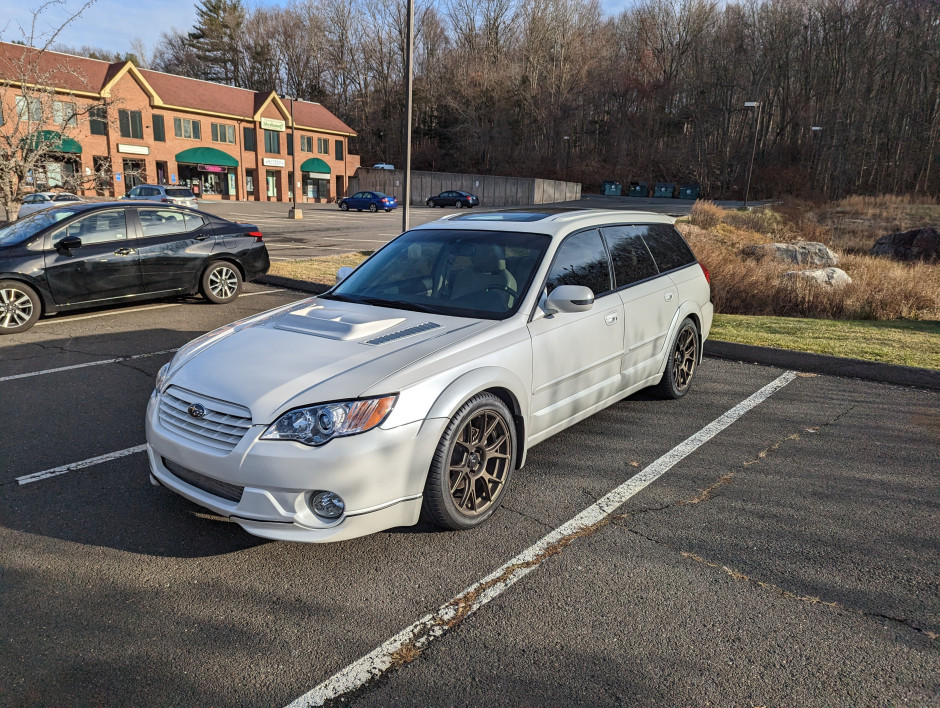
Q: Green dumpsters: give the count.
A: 4